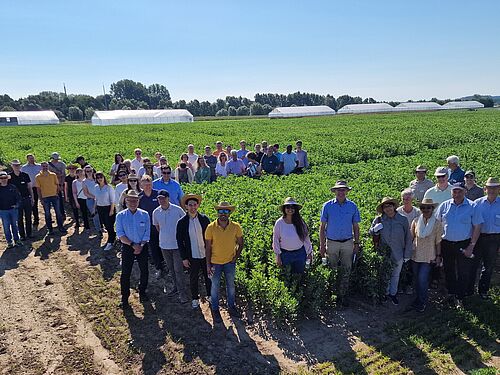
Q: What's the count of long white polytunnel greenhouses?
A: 6